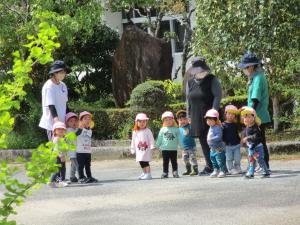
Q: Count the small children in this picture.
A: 9